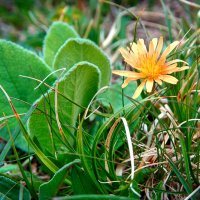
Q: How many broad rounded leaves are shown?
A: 4